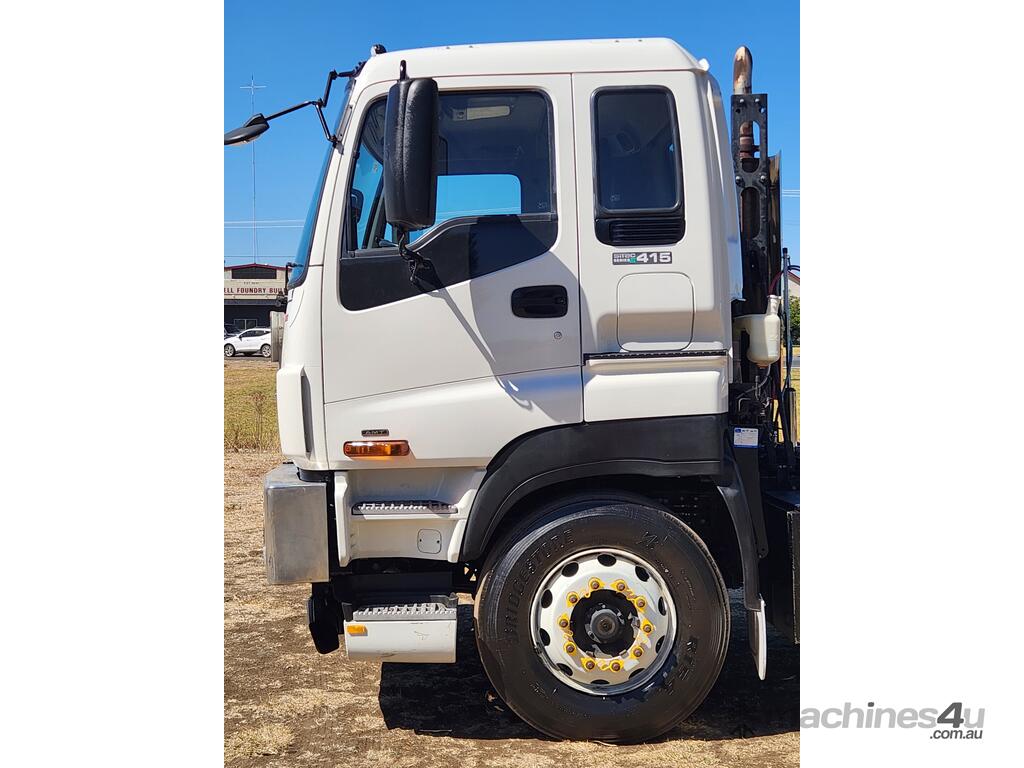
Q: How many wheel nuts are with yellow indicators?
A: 10